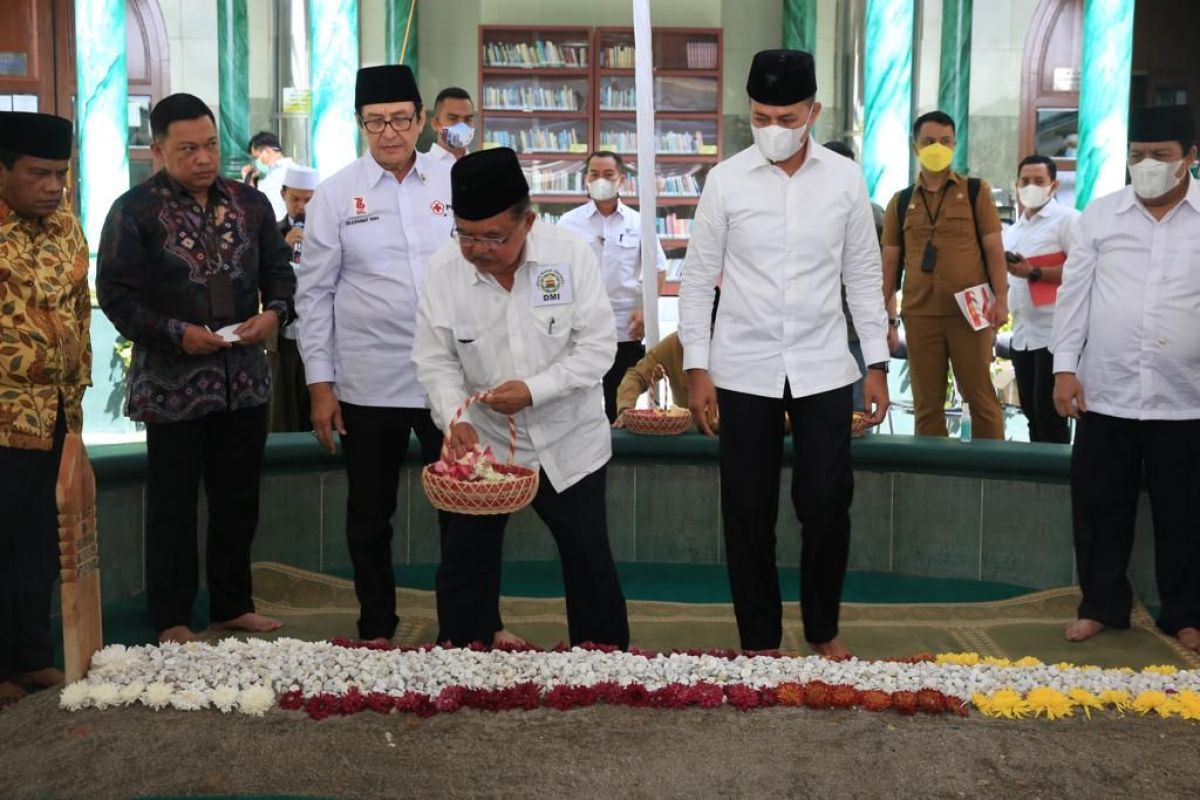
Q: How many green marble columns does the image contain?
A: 8